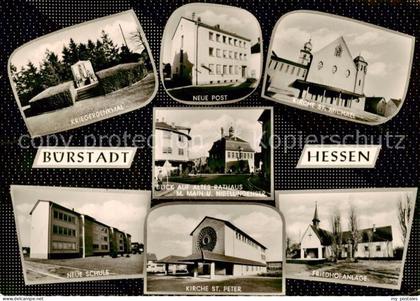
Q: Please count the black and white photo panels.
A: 7